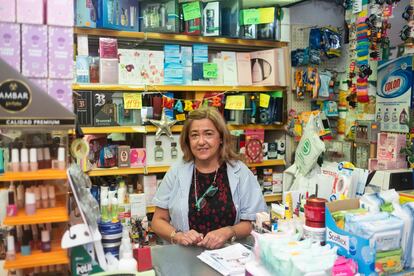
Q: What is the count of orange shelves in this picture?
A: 3